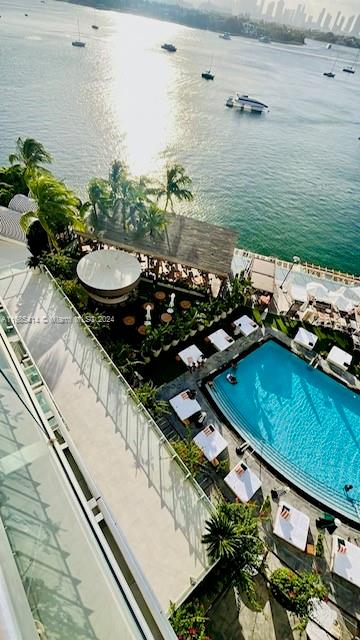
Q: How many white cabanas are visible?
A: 10